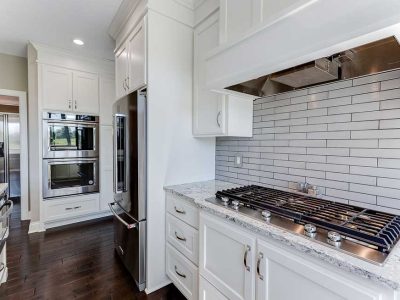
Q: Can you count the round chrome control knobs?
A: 5